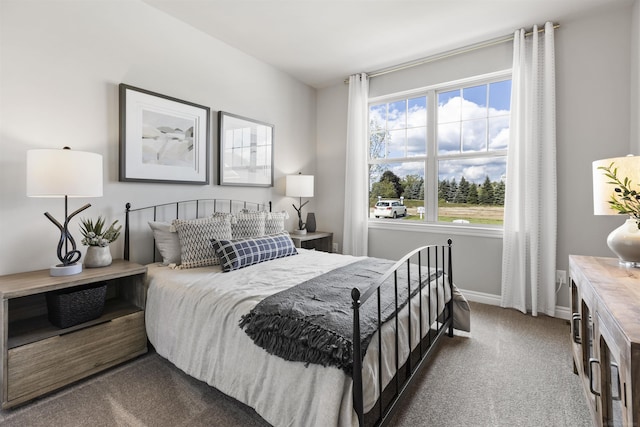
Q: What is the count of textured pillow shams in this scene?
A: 3